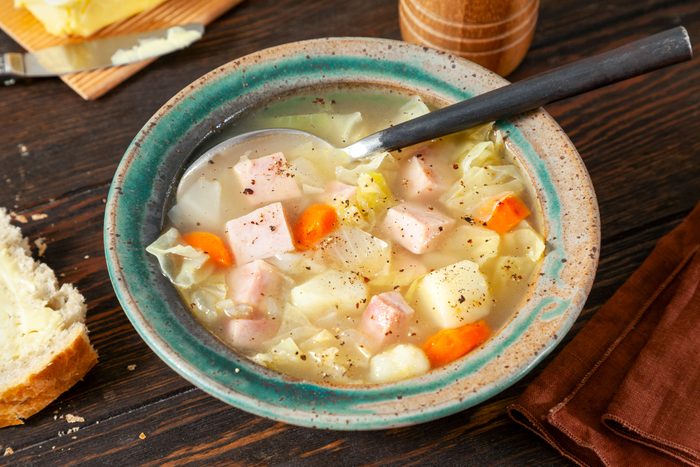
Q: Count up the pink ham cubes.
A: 8